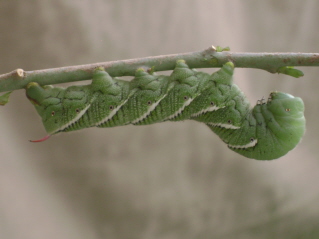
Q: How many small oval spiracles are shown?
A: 9